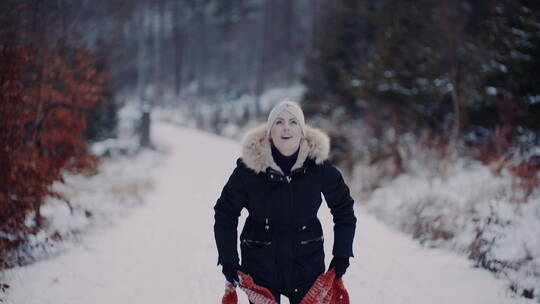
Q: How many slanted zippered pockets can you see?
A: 2